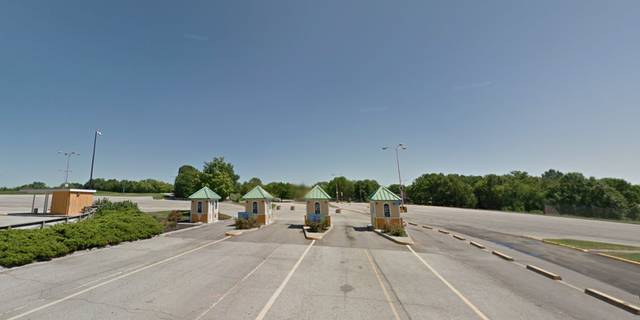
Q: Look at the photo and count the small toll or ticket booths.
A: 4